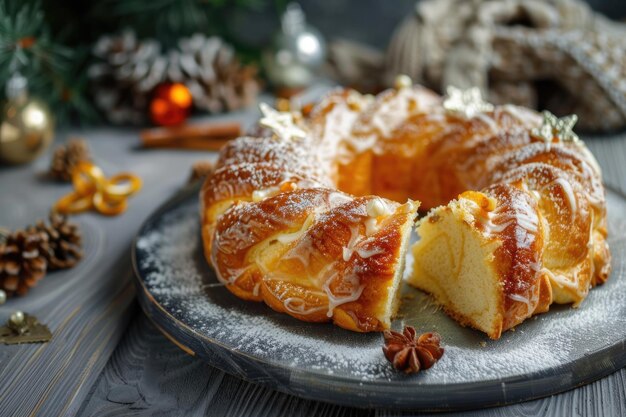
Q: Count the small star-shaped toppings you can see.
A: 3